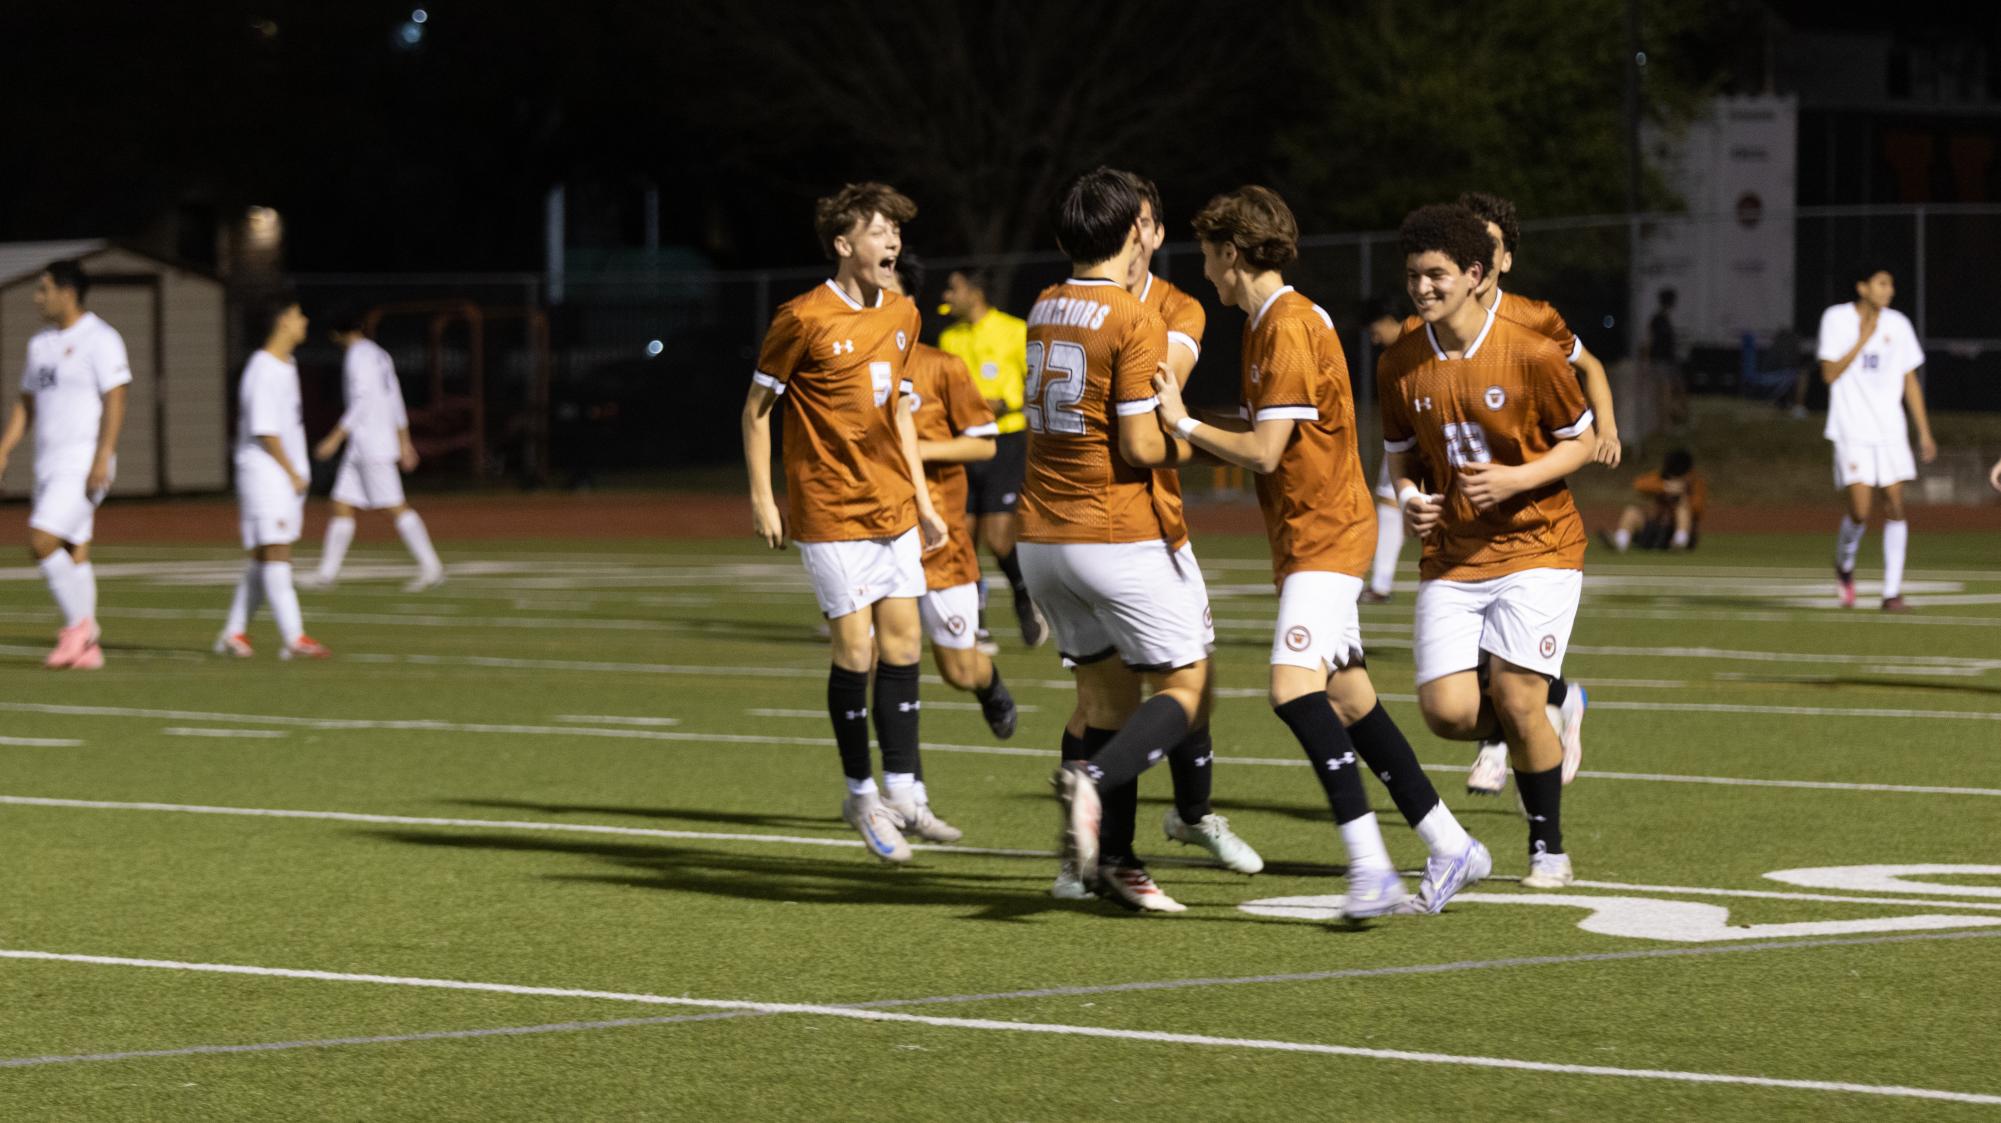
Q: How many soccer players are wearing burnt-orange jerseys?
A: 7